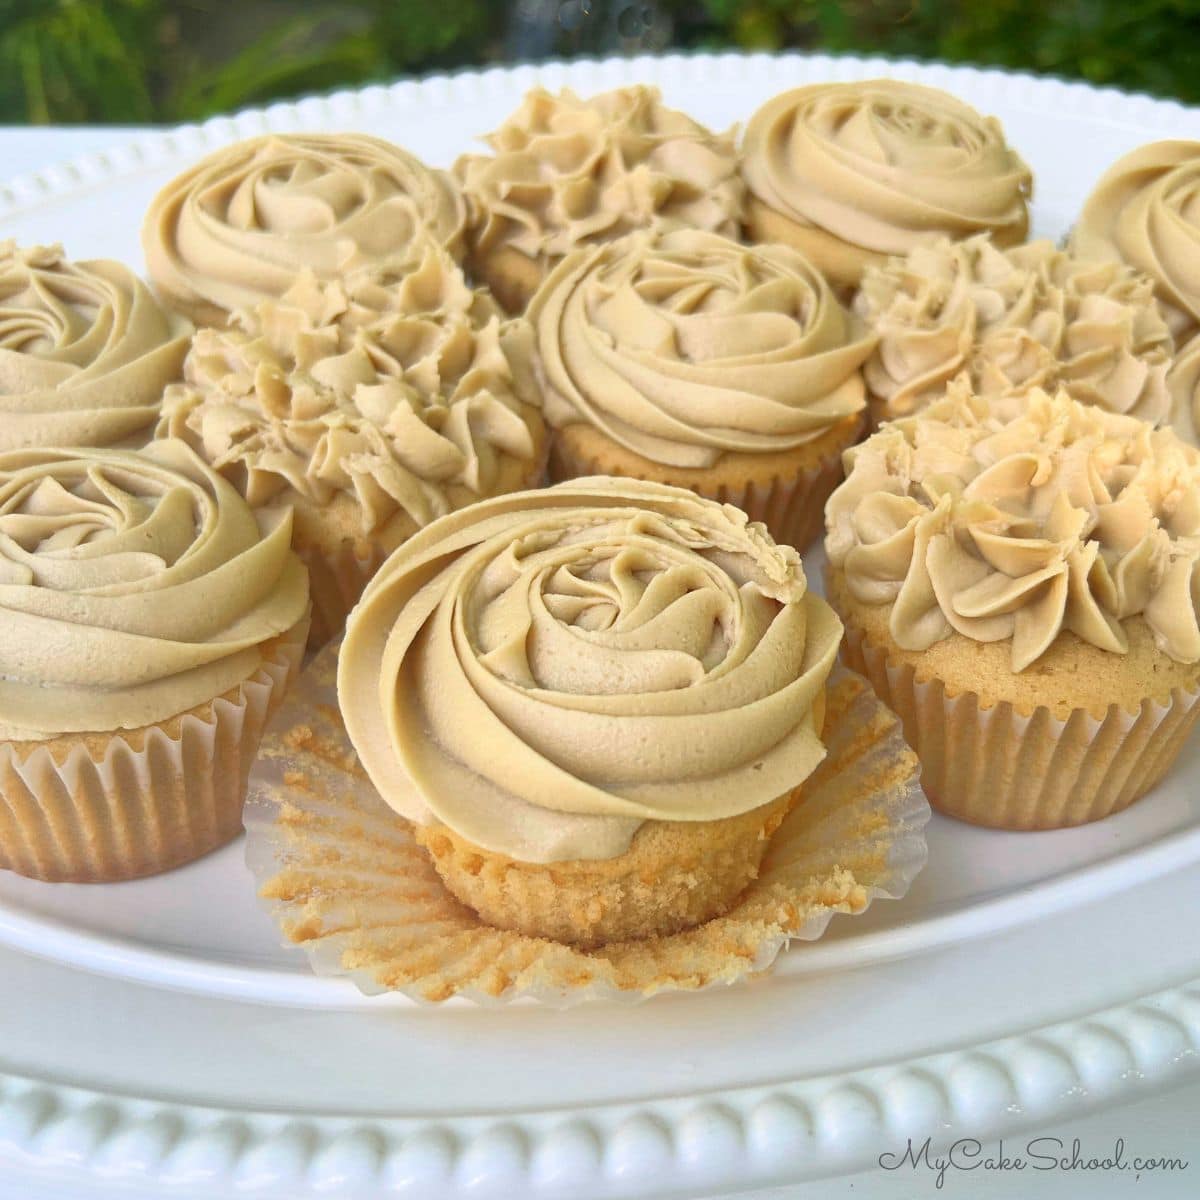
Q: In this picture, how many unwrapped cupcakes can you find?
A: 1